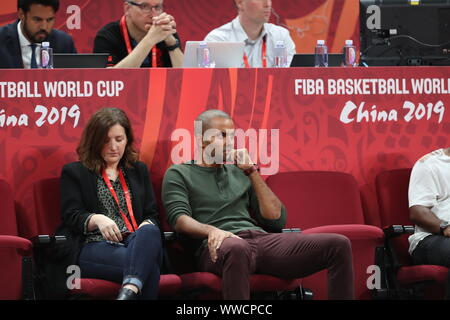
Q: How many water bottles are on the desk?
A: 5